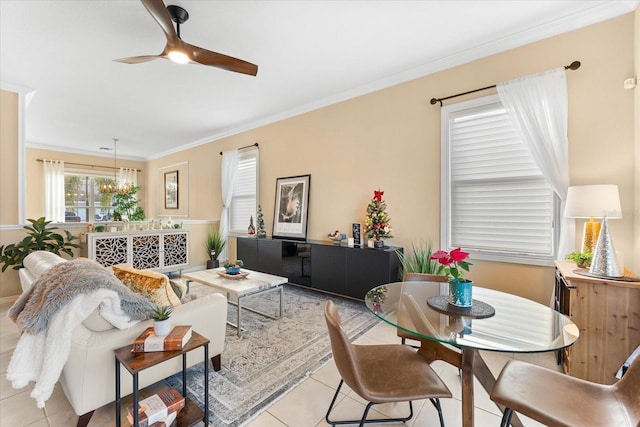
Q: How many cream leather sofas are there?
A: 1